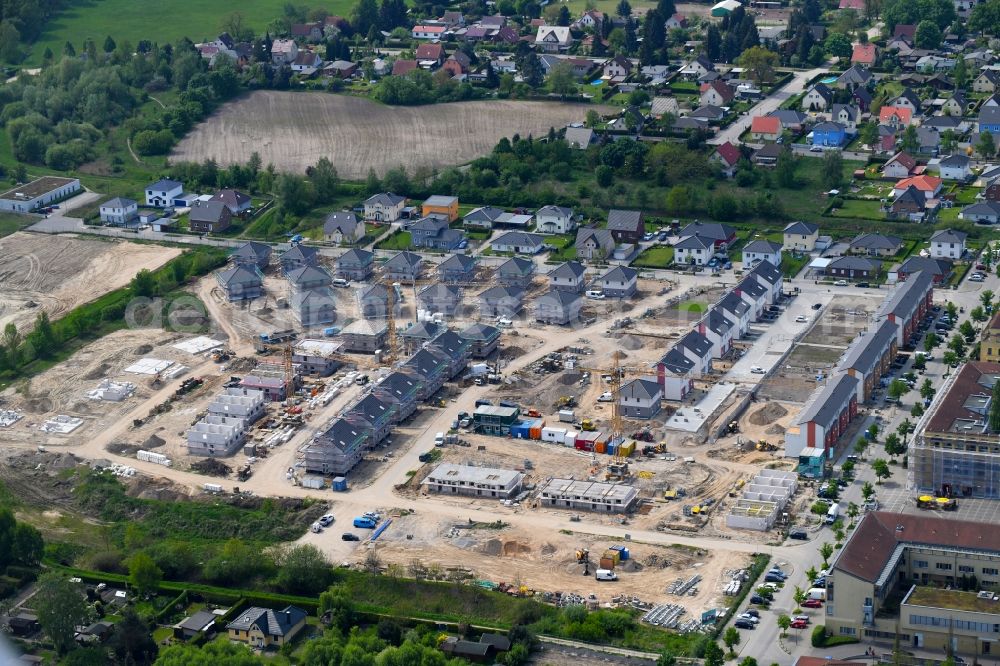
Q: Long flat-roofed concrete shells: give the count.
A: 2